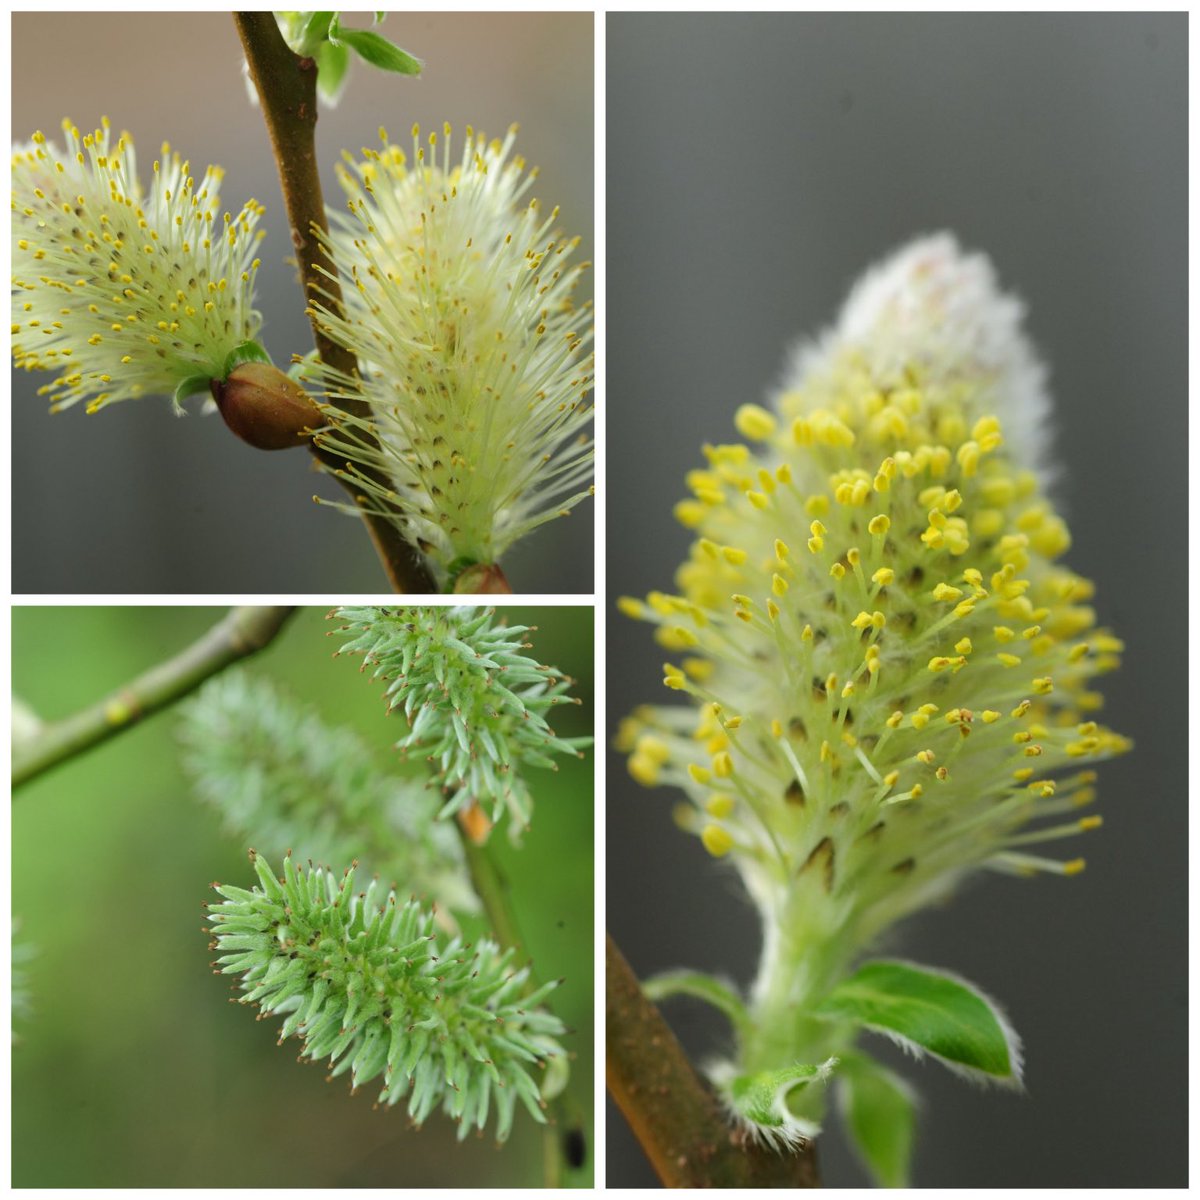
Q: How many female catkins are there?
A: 3